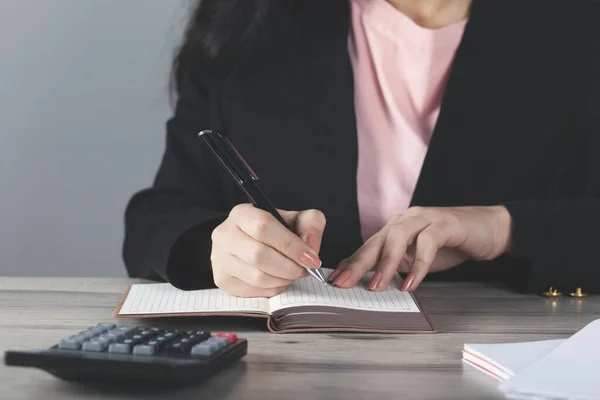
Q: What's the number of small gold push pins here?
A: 2